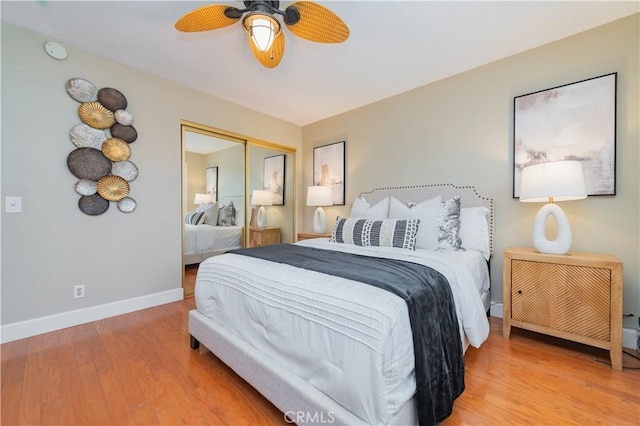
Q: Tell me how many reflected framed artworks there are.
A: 2